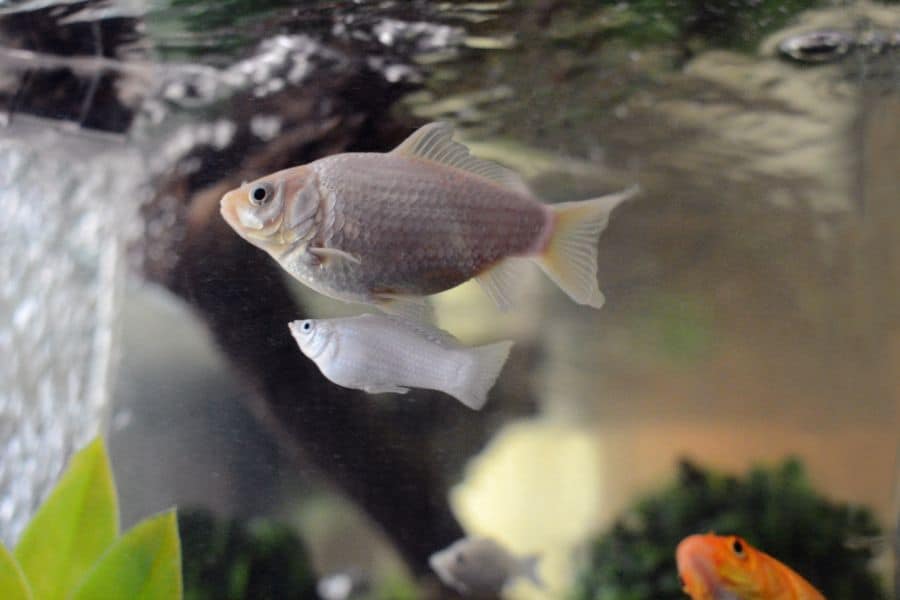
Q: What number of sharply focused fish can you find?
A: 2